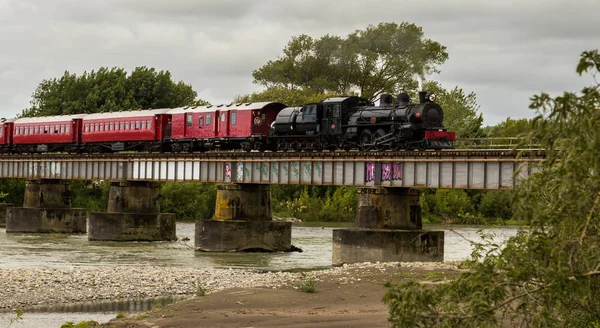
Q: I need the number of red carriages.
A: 4